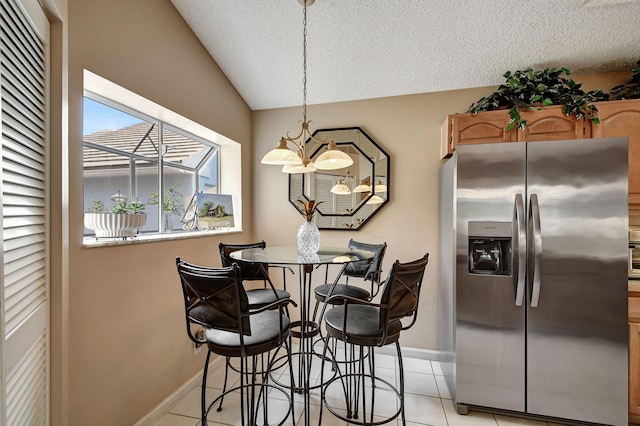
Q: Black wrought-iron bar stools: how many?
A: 4